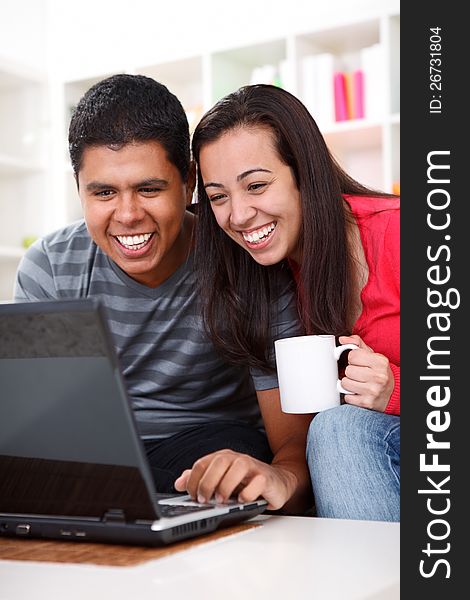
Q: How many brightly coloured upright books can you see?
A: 3